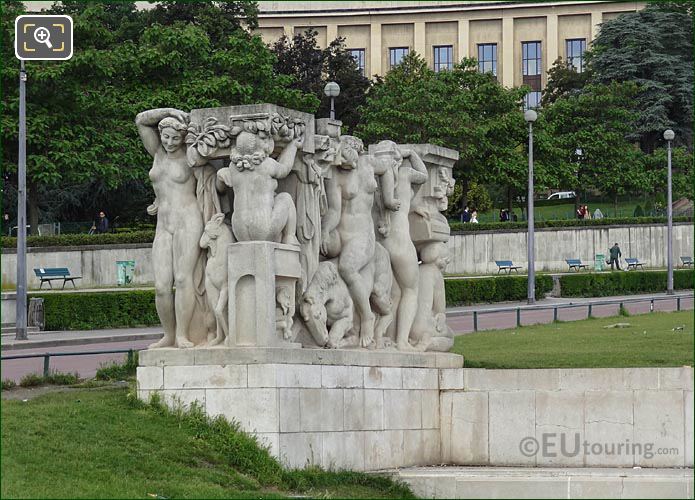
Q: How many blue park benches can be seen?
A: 5